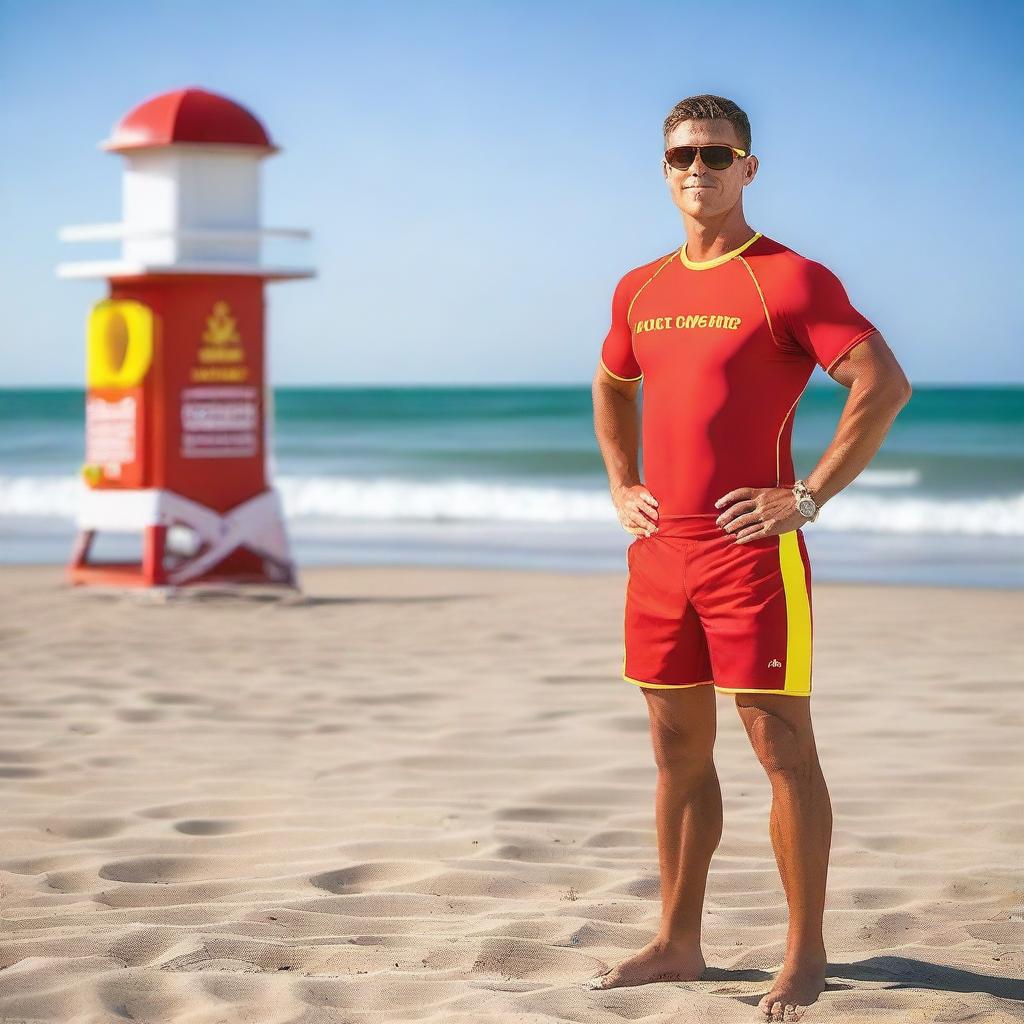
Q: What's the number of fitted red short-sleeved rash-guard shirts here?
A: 1